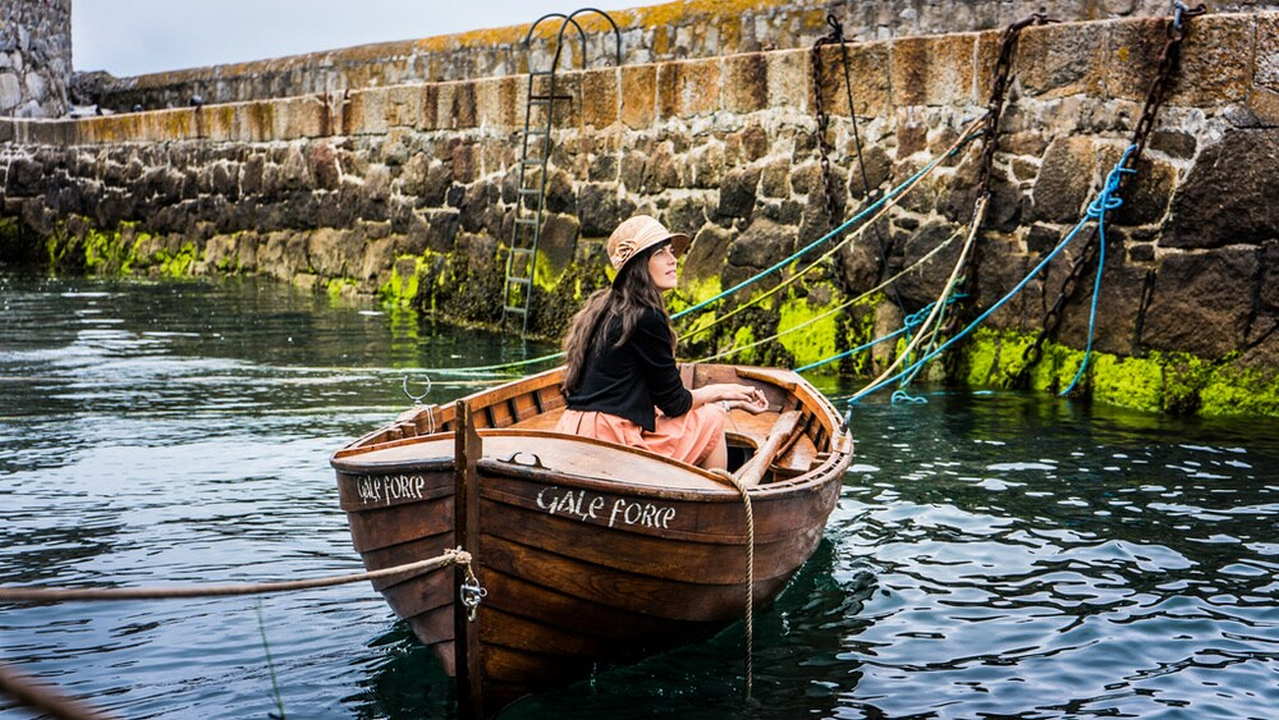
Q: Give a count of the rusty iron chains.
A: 3